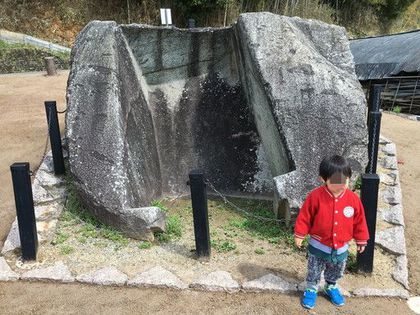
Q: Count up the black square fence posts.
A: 6